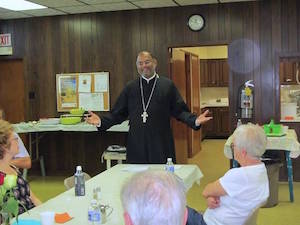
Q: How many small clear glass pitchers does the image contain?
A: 1